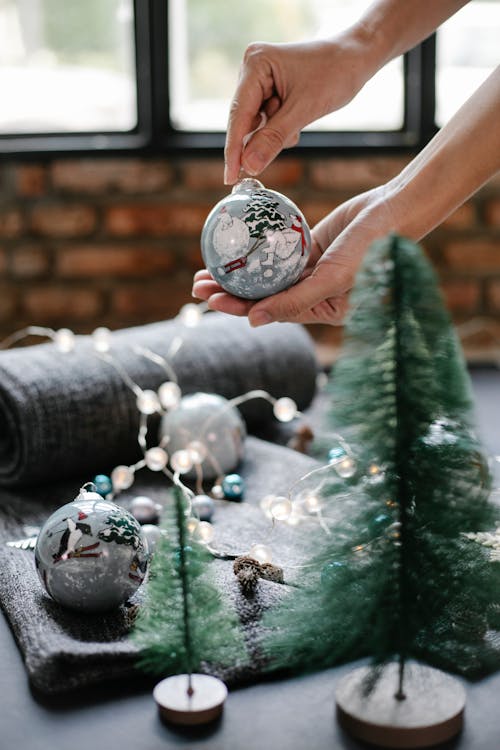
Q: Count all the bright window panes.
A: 3